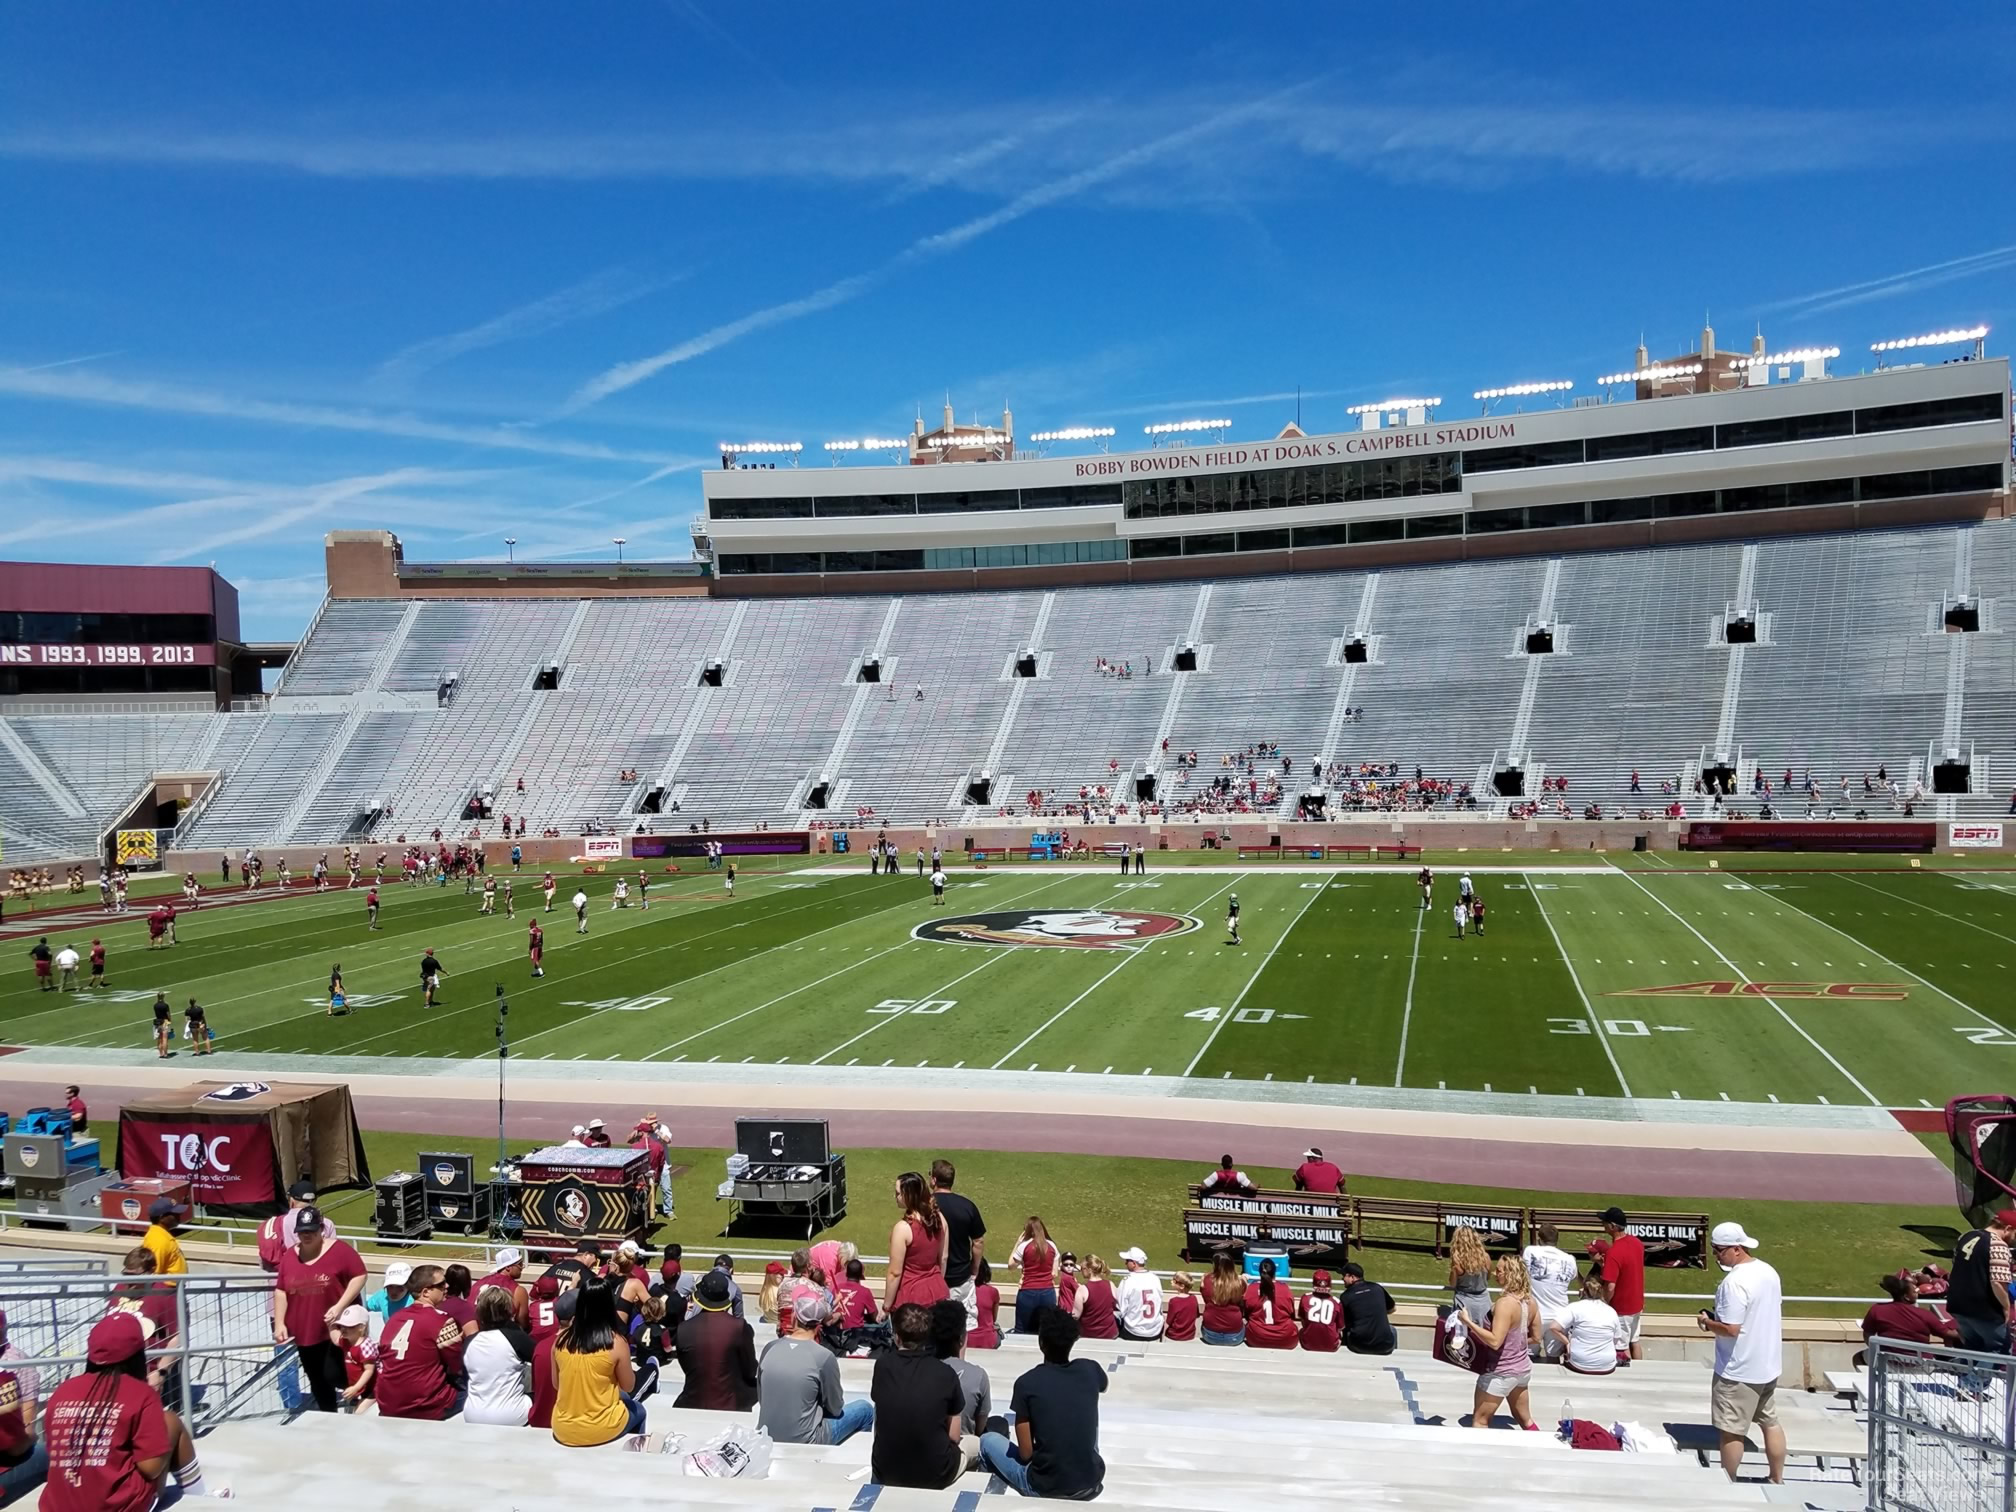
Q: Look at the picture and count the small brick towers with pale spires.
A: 2